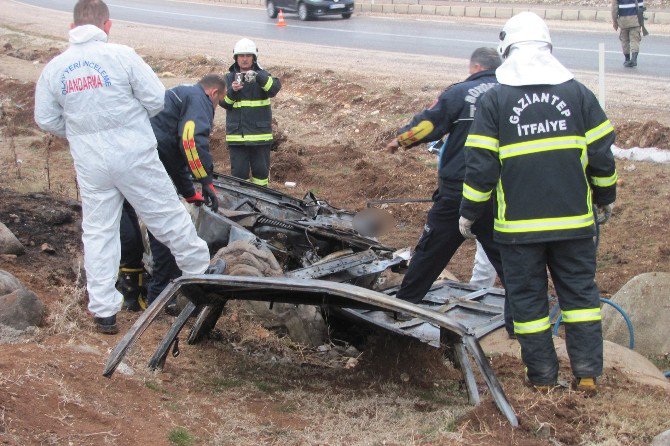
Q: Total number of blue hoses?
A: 1